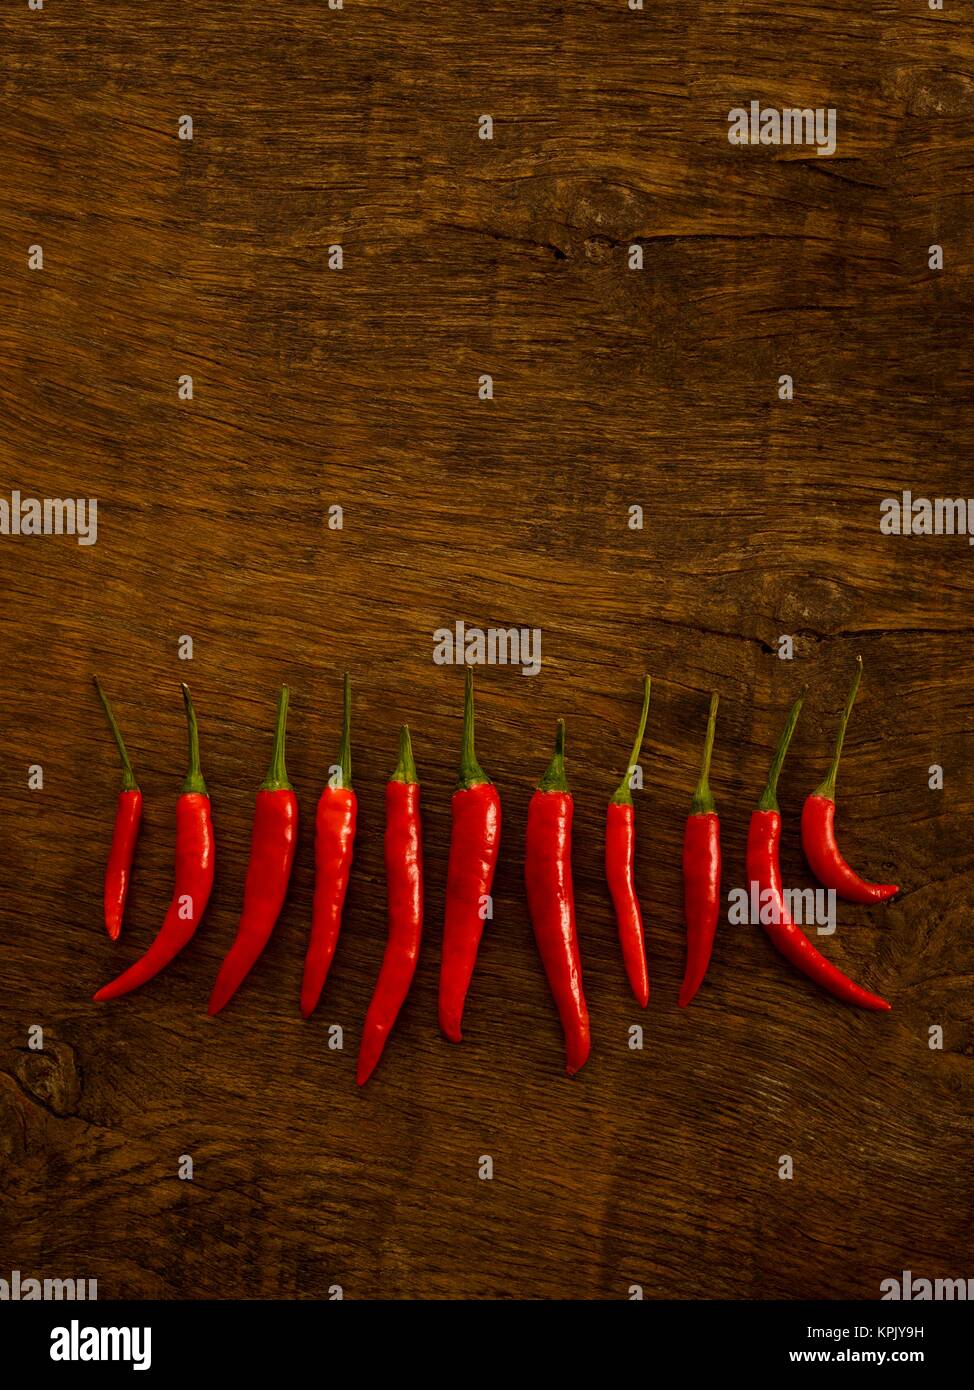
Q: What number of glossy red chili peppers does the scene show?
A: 11